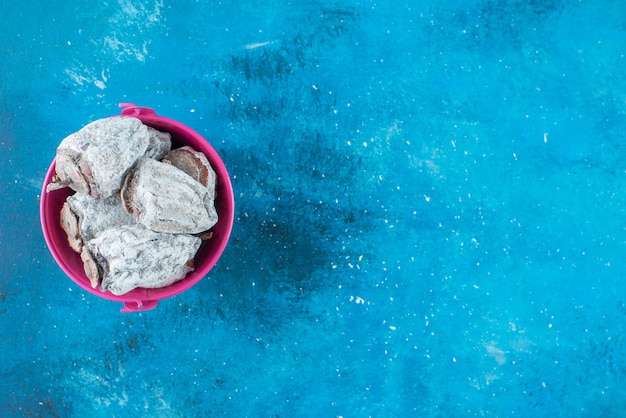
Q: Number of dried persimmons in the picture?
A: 6